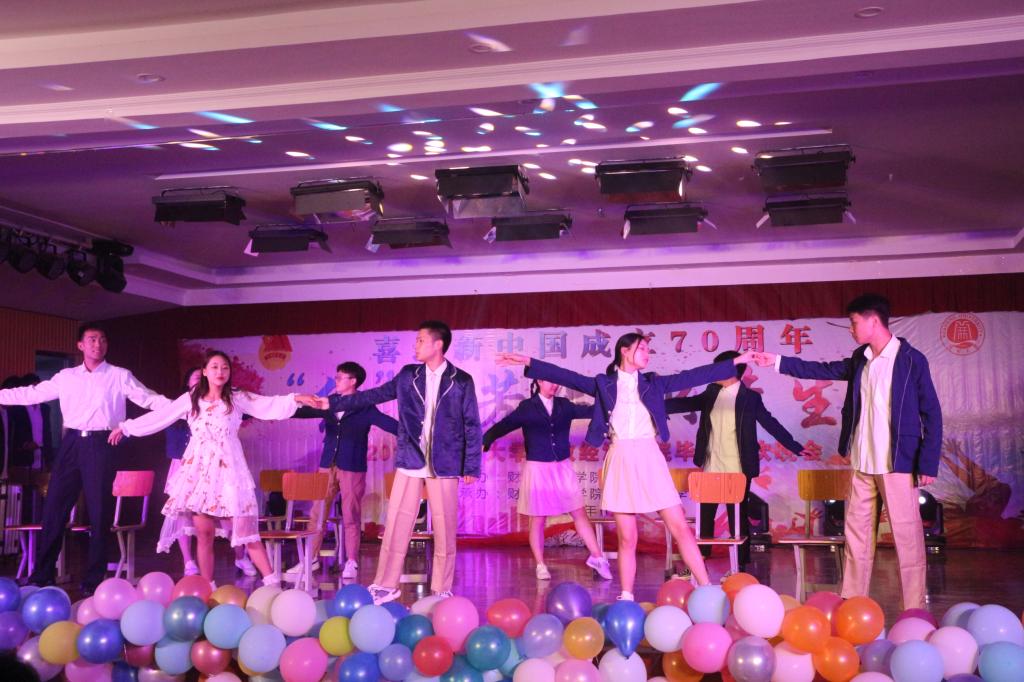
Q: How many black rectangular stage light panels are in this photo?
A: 10